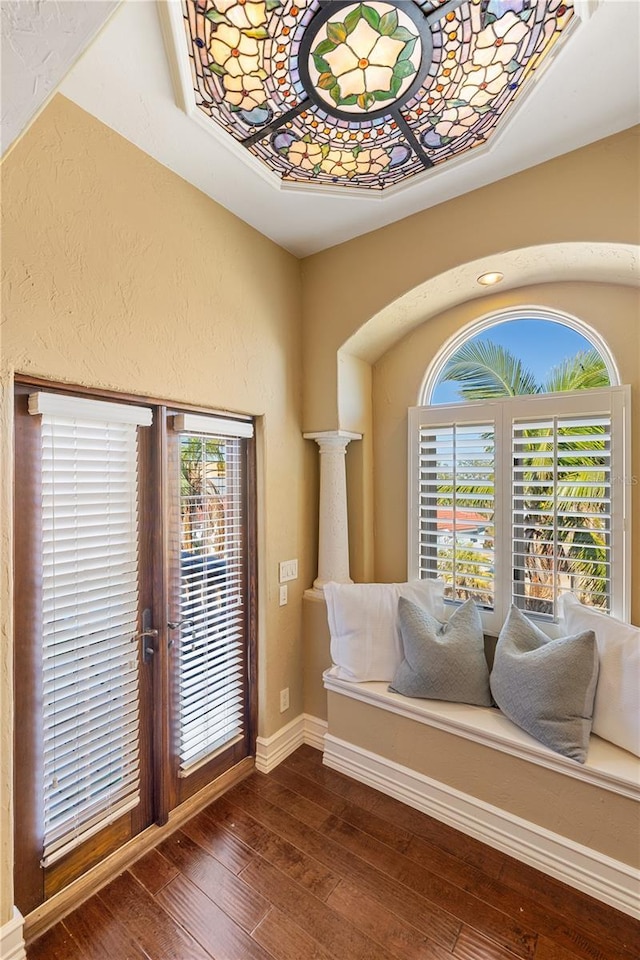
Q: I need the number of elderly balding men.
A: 0